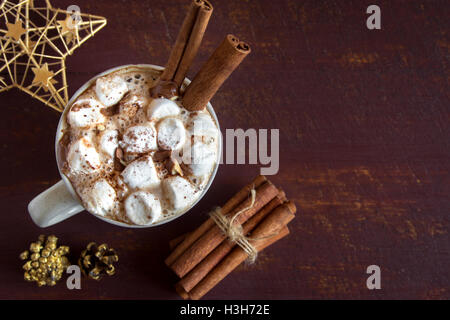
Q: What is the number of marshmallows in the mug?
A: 13